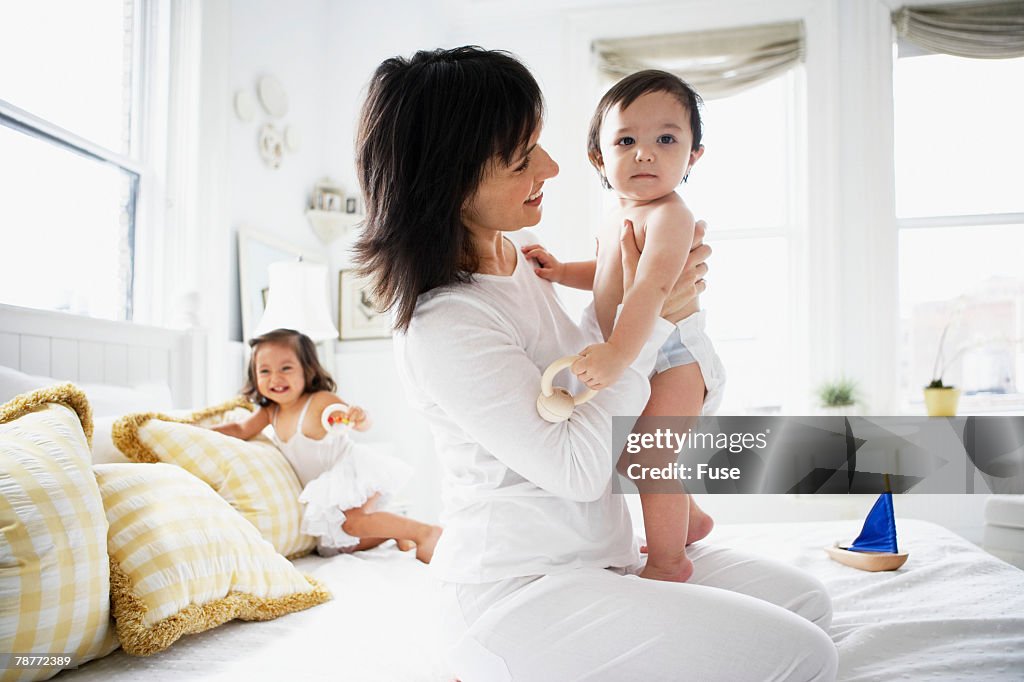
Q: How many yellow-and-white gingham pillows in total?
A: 3